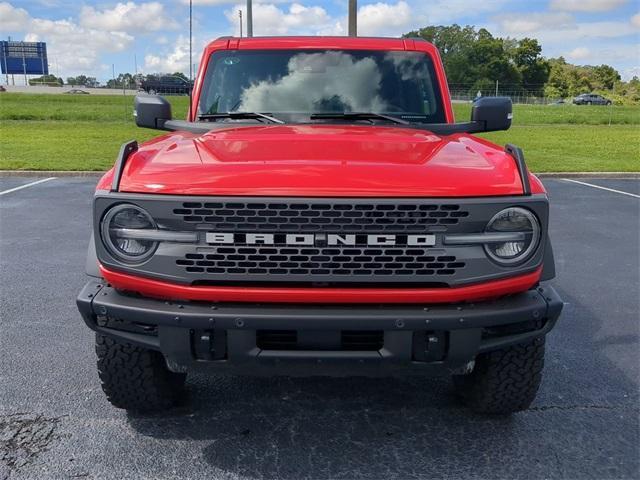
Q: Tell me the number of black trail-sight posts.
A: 2